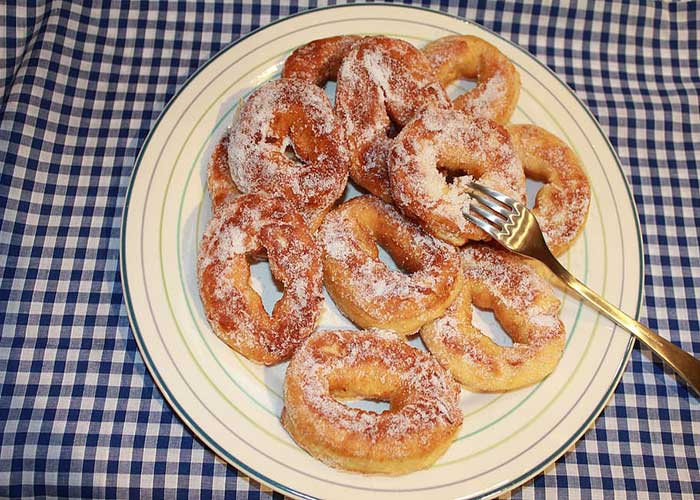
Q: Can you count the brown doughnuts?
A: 11